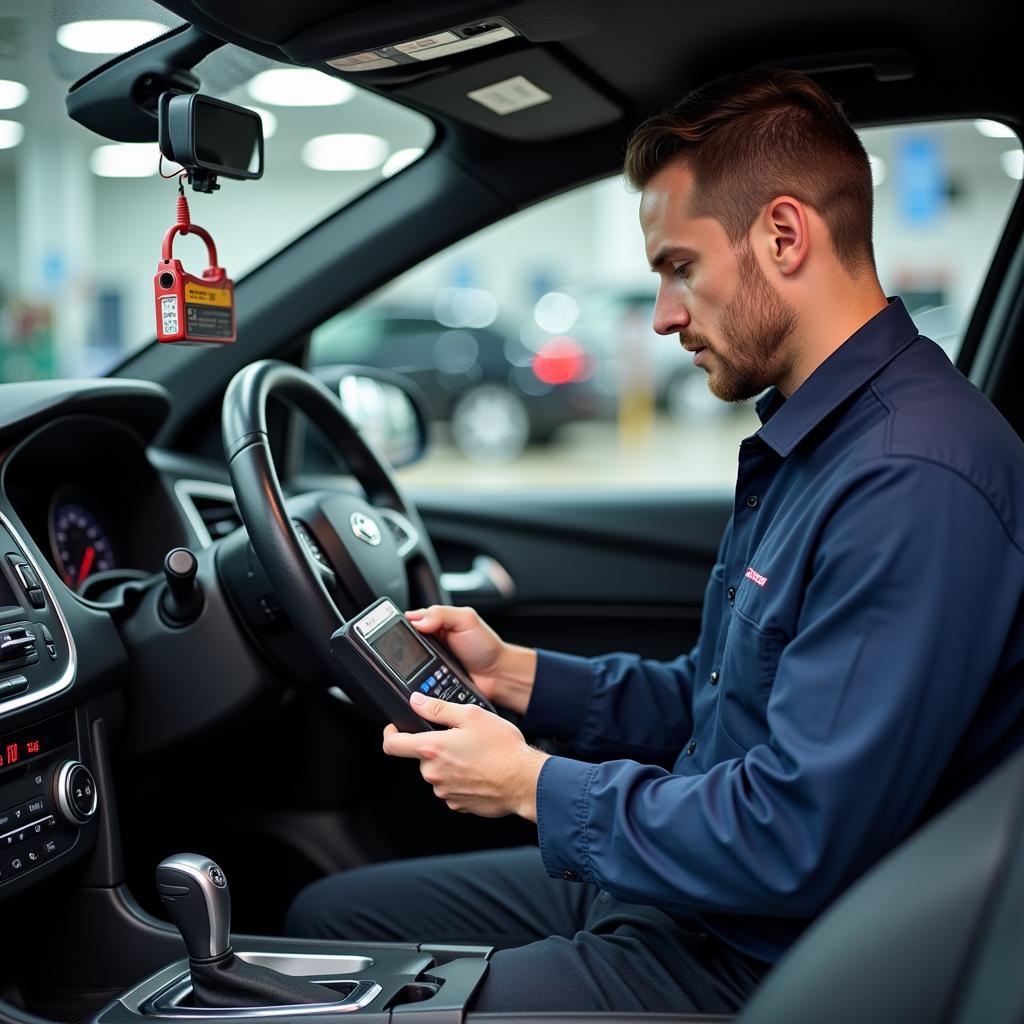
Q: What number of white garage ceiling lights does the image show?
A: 11